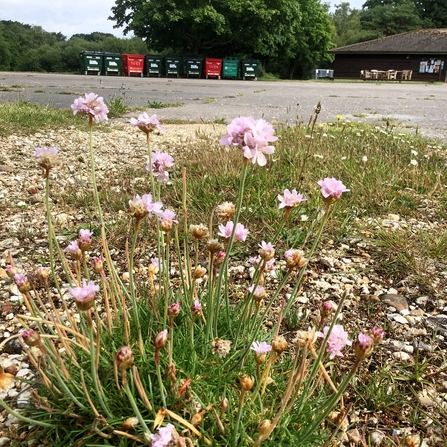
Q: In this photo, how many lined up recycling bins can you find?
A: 9